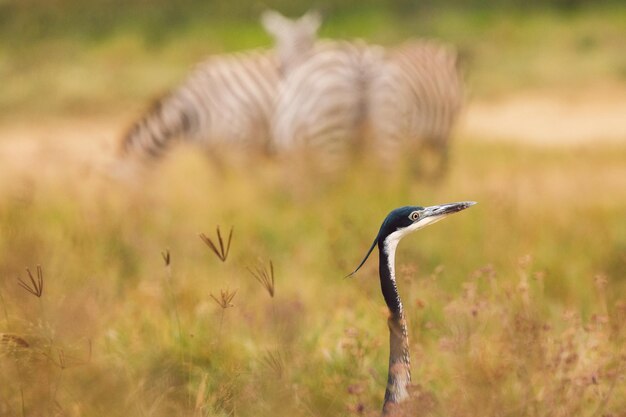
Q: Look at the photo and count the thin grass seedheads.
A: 5